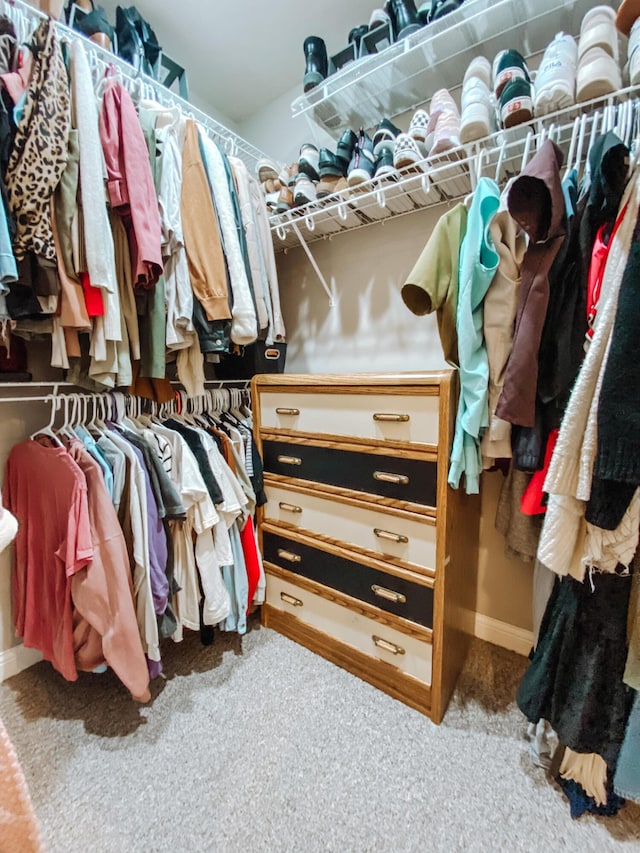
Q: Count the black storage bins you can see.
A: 1